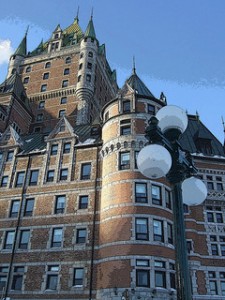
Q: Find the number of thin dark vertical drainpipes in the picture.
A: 2